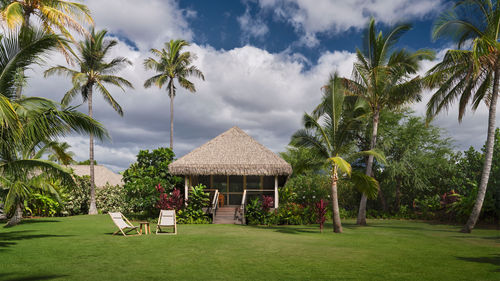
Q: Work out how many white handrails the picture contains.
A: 2